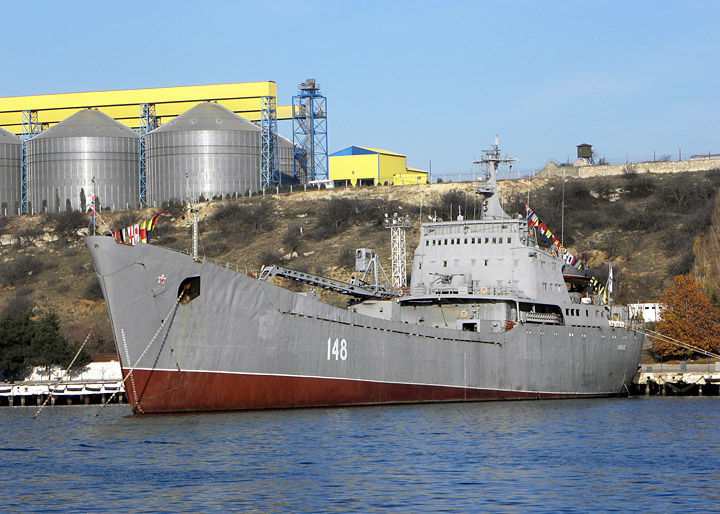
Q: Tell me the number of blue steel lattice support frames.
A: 4